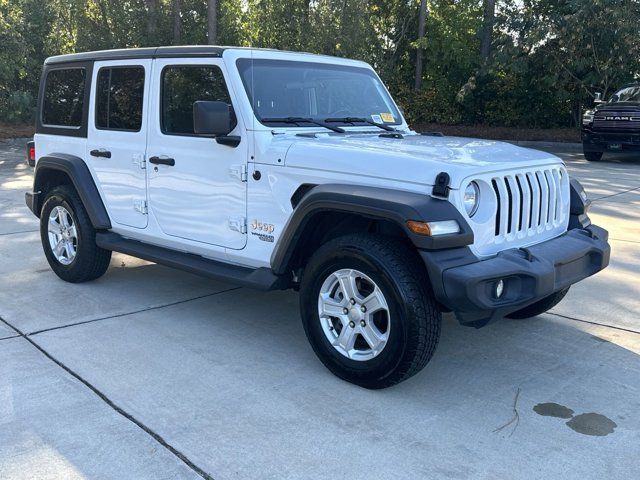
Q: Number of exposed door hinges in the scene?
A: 4